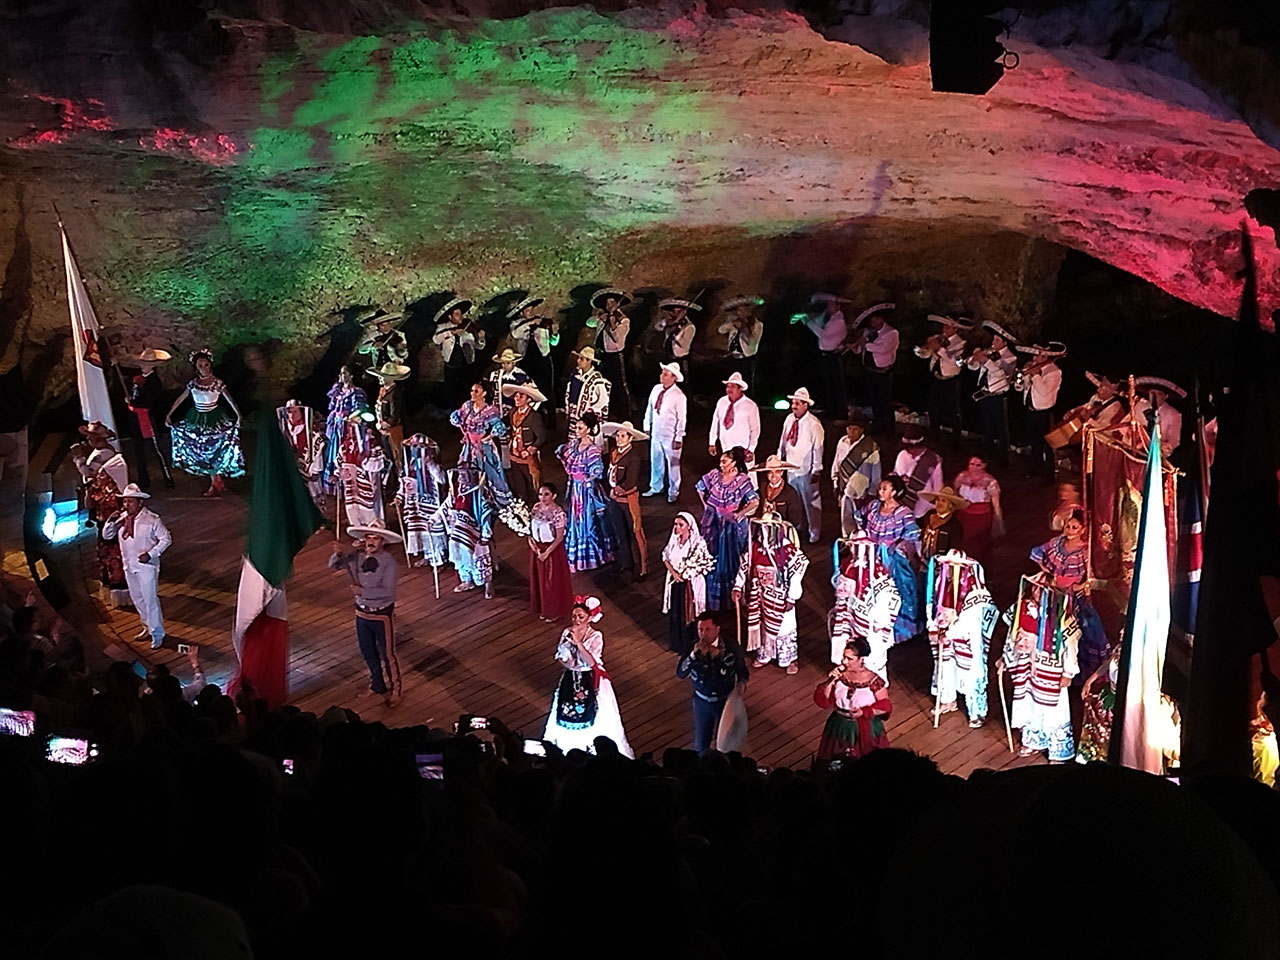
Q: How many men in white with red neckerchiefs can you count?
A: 4